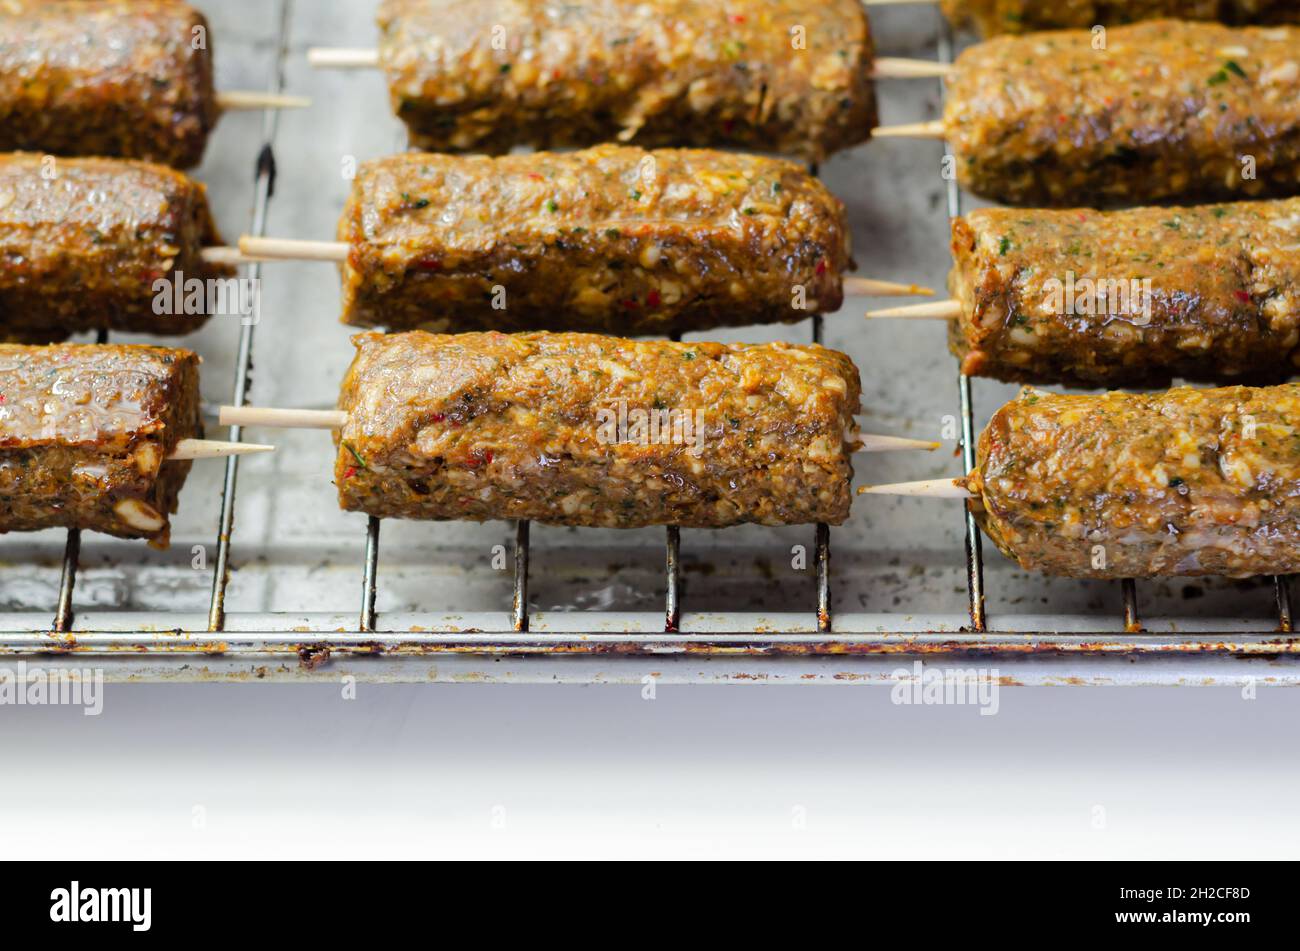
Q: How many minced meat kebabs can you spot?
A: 10